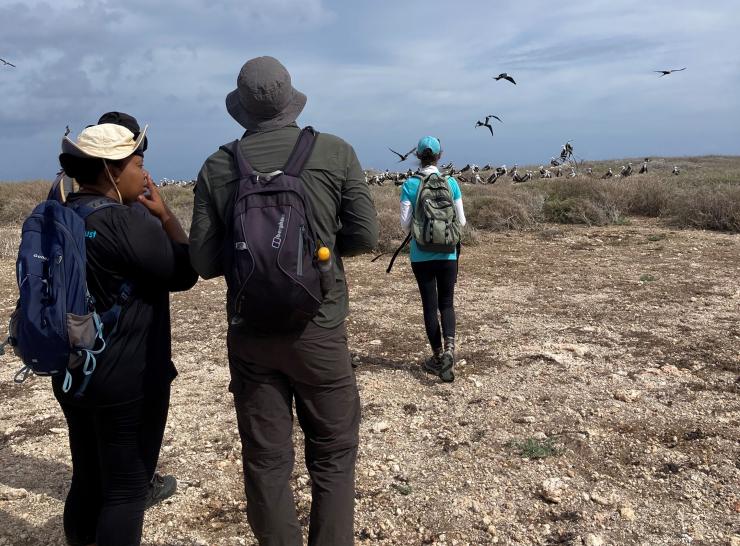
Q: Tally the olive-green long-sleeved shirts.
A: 1